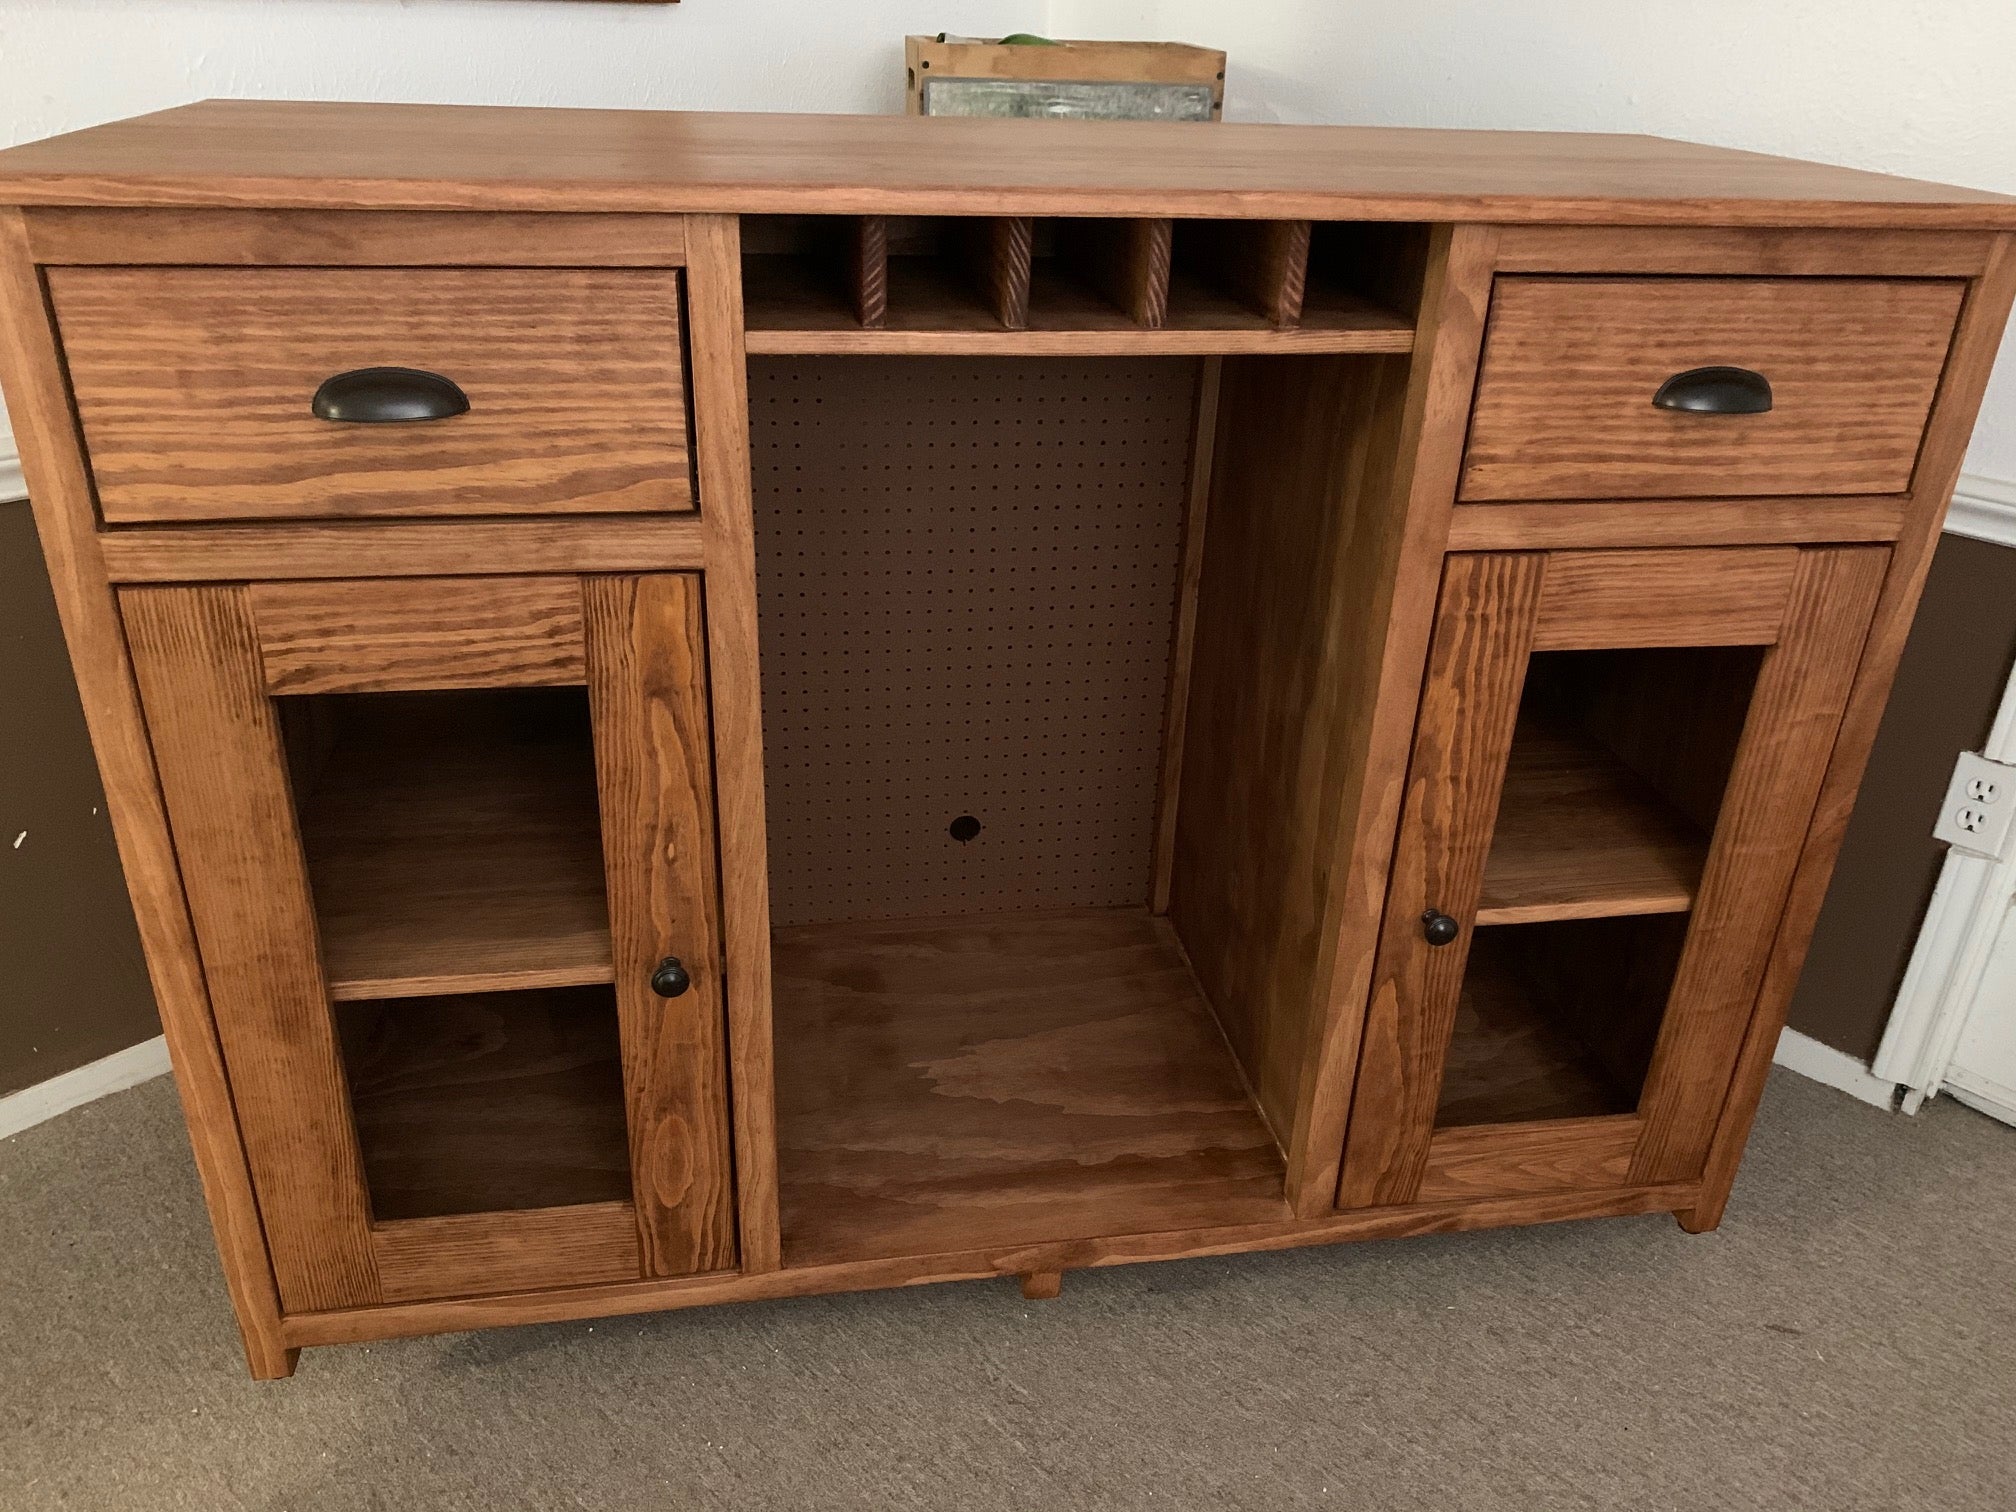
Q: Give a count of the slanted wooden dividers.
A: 4